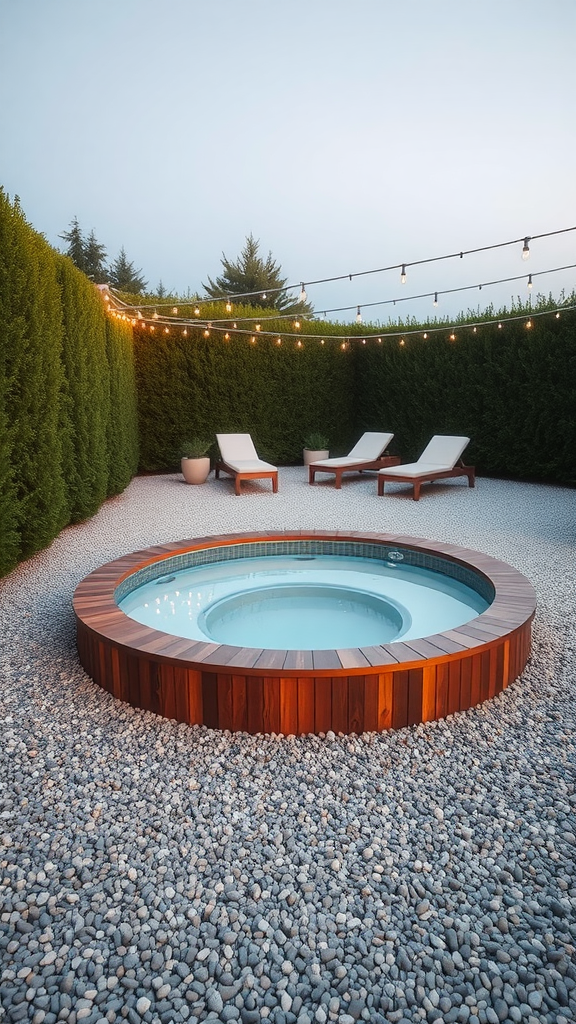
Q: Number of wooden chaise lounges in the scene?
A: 3